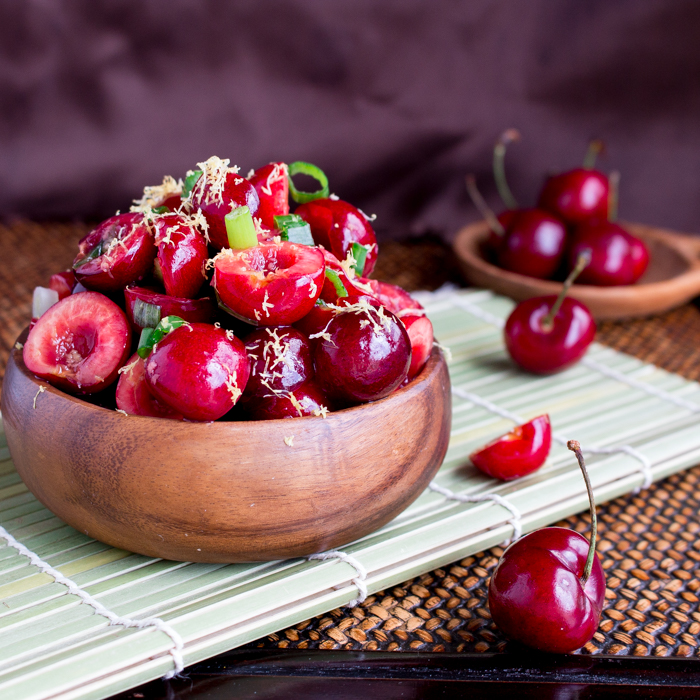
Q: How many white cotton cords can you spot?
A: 5